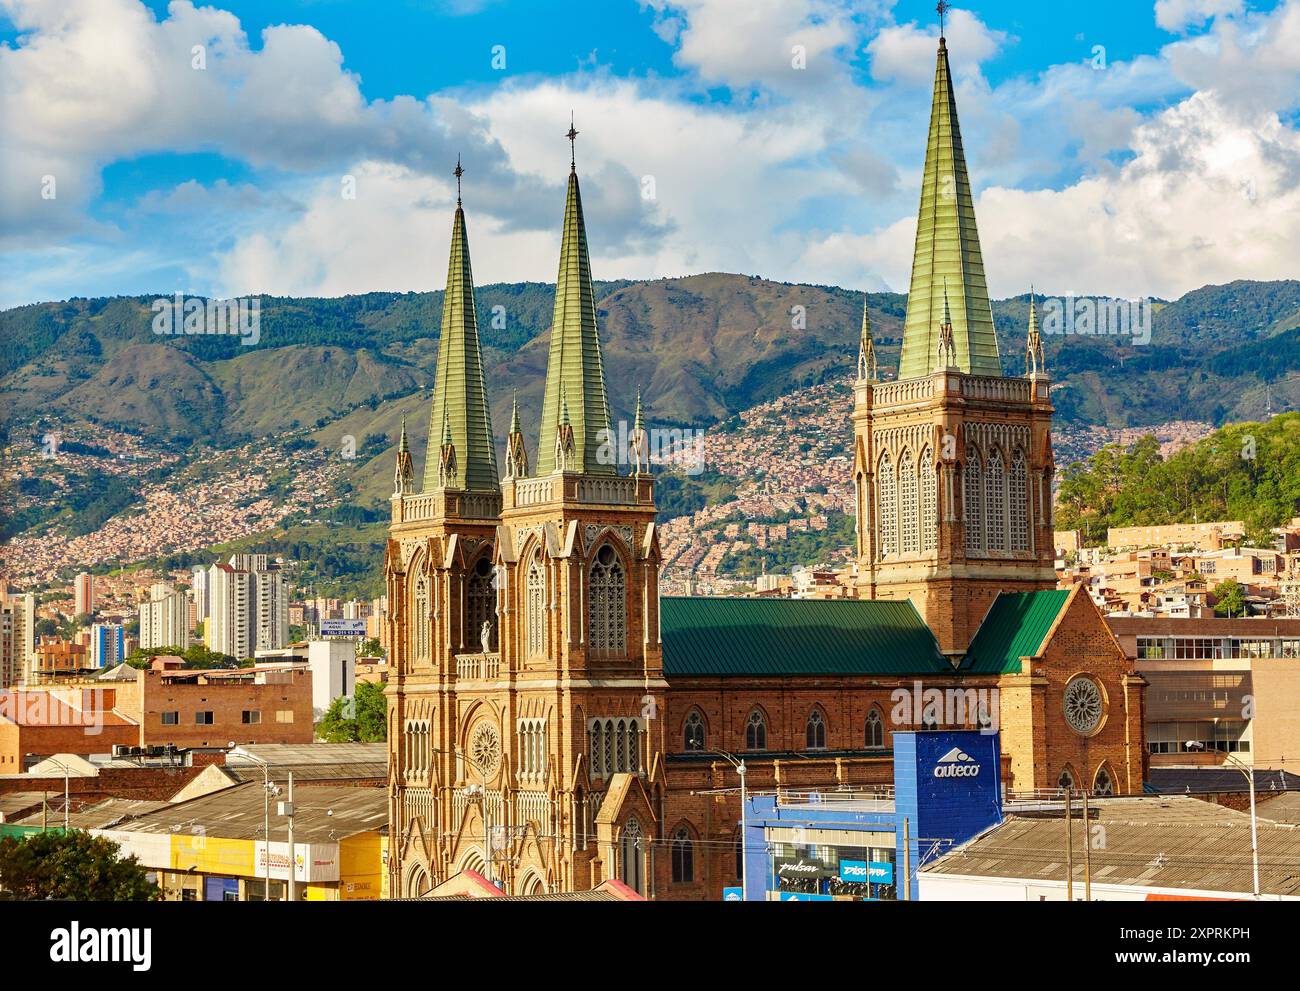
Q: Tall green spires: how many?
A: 3